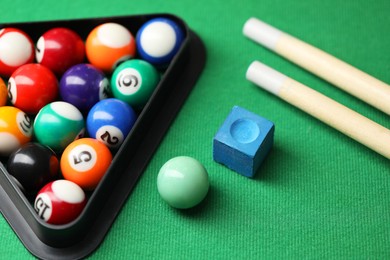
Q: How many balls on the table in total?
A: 15